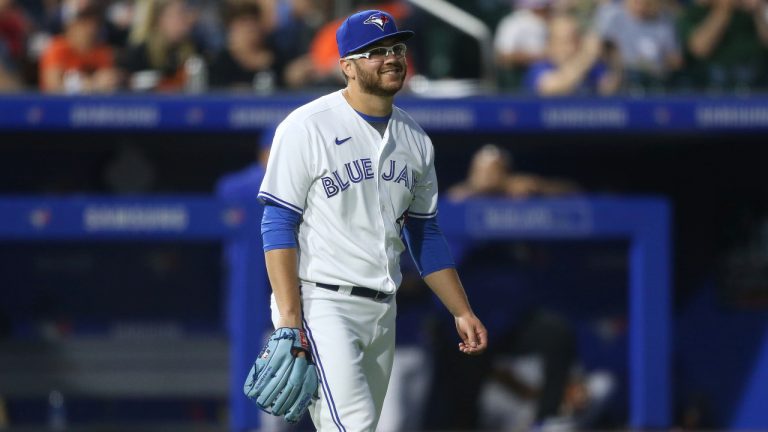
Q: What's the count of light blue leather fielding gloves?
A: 1